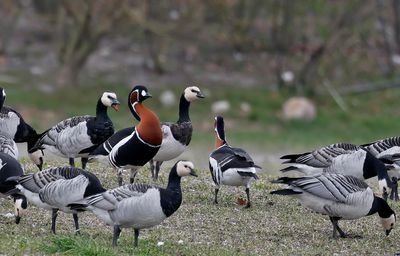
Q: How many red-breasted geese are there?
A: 2